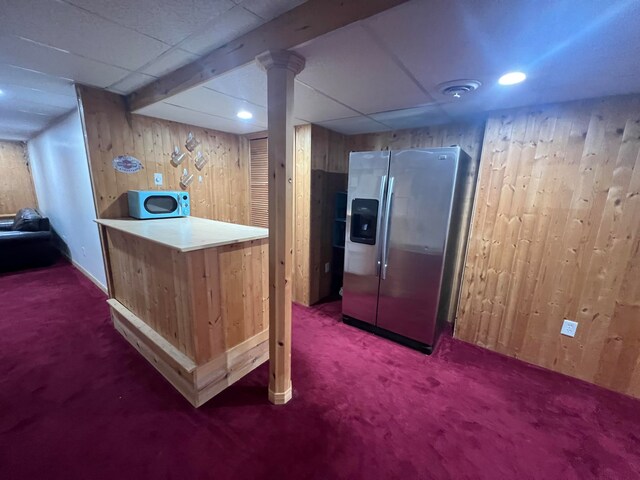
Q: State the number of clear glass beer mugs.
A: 4